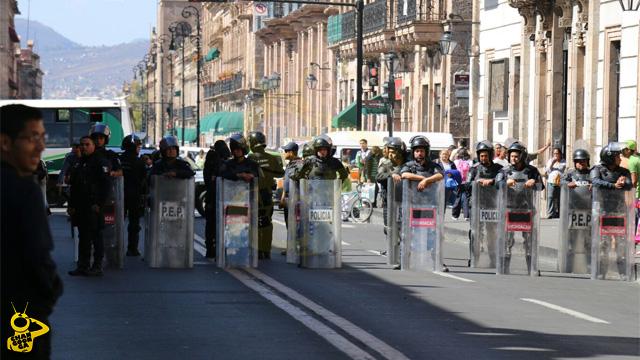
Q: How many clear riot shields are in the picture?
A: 11